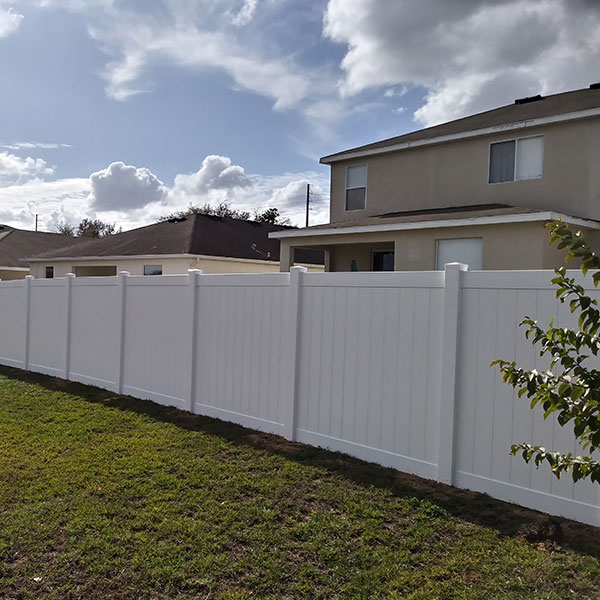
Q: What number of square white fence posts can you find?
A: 6